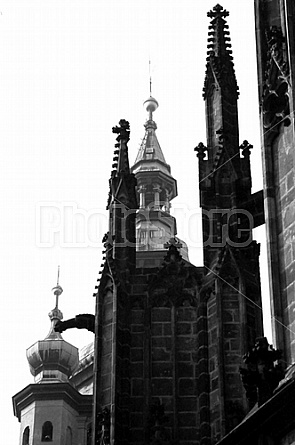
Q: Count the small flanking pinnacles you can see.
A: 2